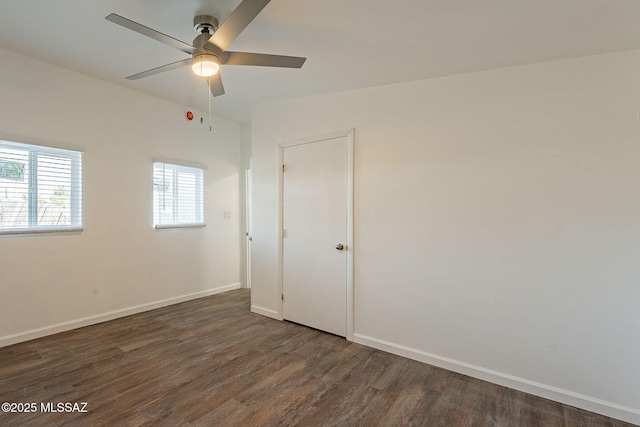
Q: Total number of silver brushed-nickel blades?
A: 5